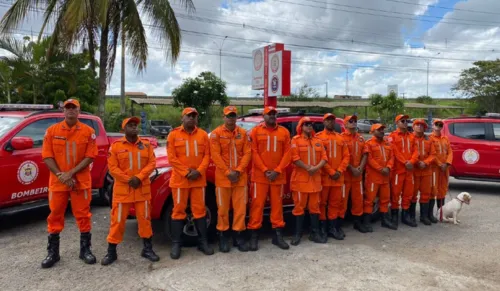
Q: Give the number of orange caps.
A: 12